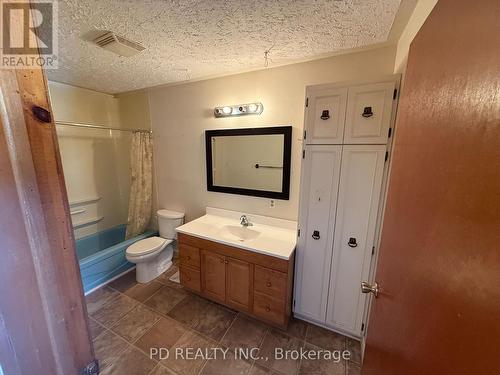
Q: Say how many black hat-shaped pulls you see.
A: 4